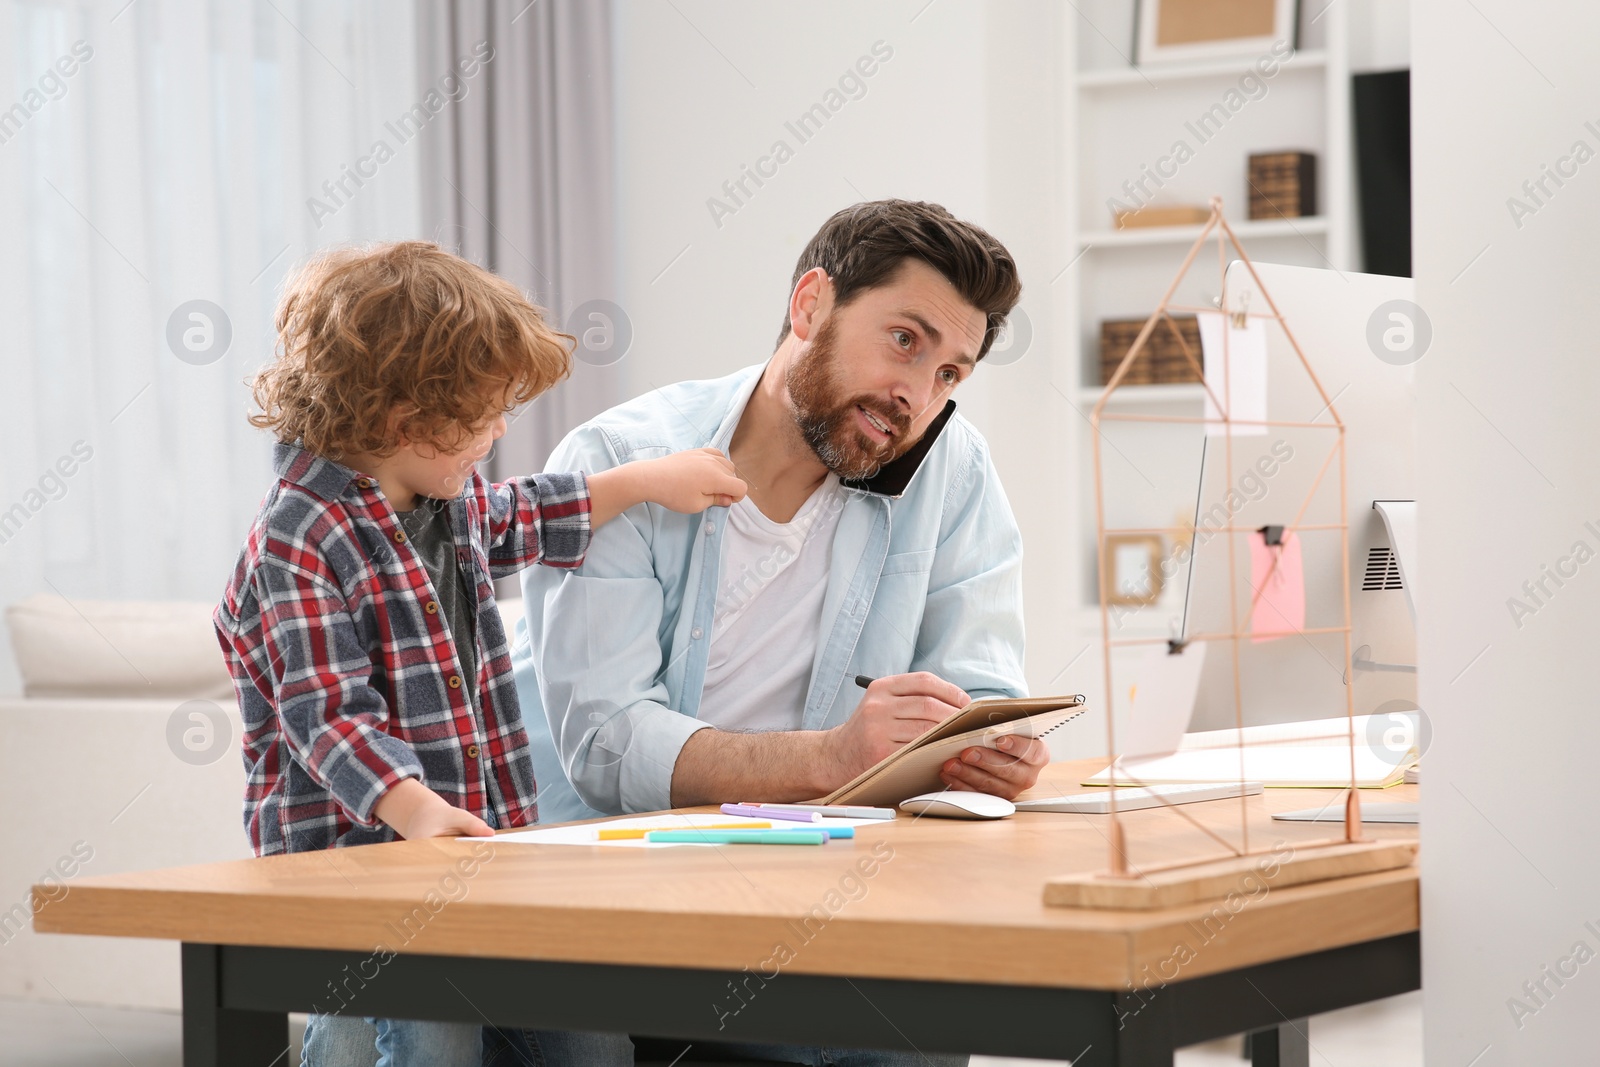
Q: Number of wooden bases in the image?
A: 1